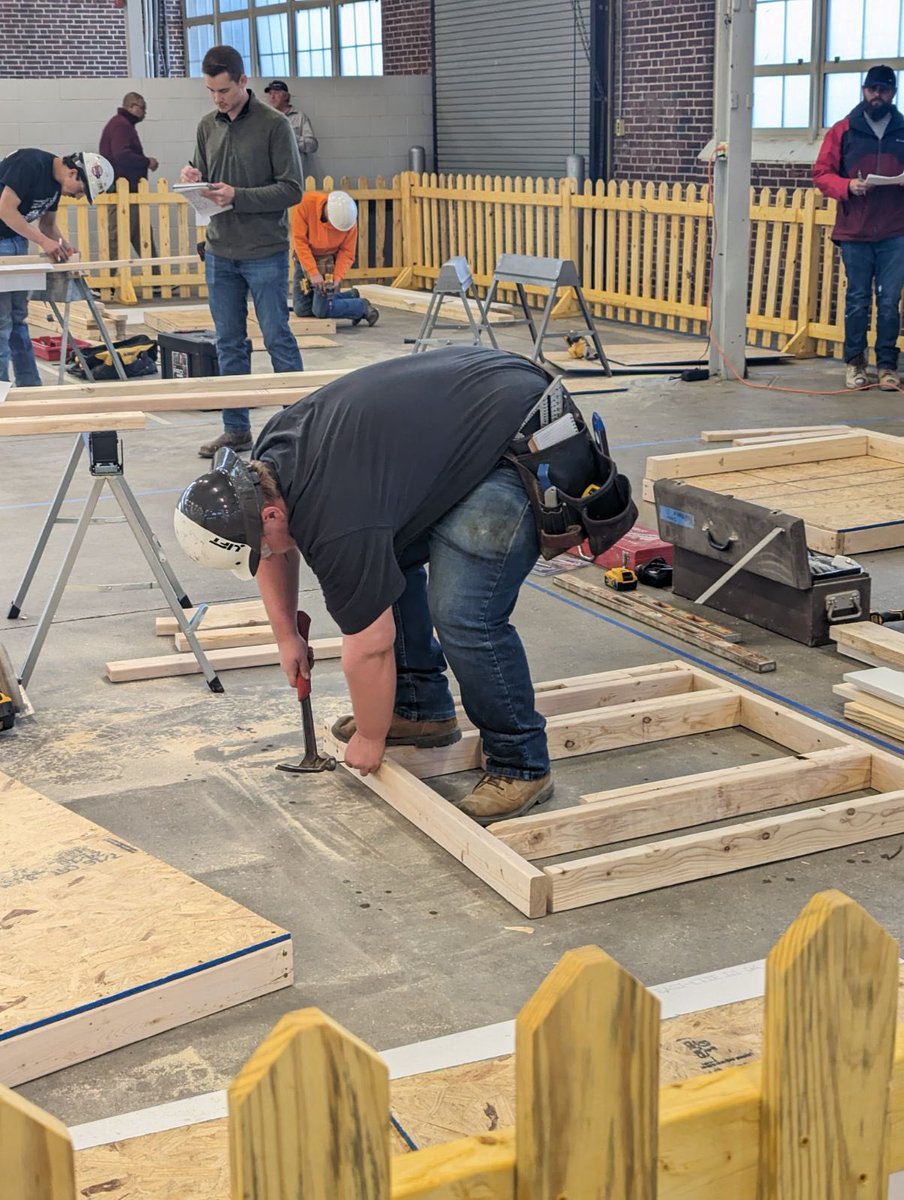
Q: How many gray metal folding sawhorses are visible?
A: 4